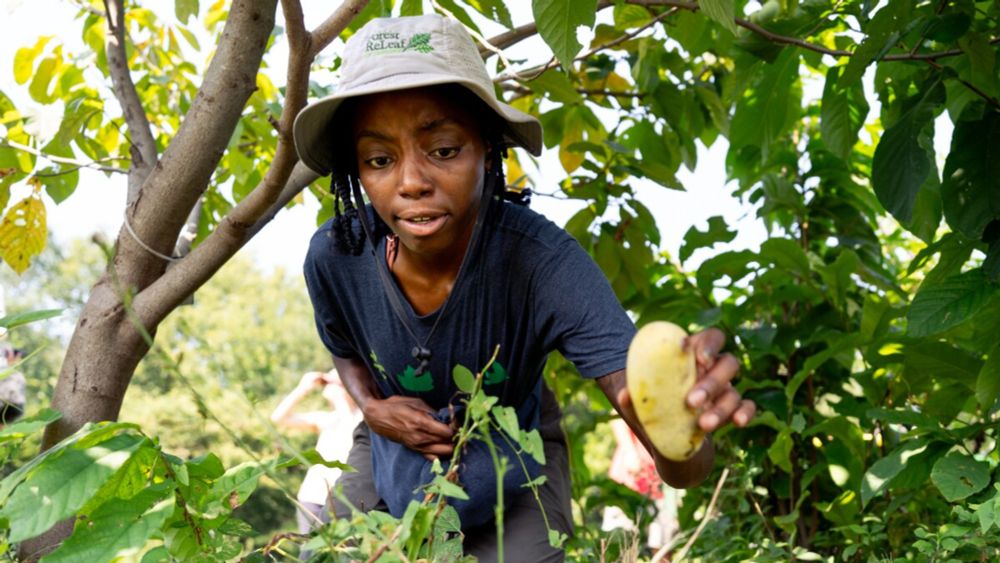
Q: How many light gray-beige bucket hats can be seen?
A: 1